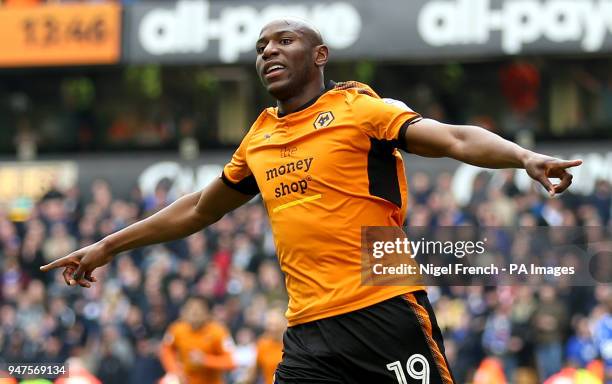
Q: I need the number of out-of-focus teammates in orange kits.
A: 2